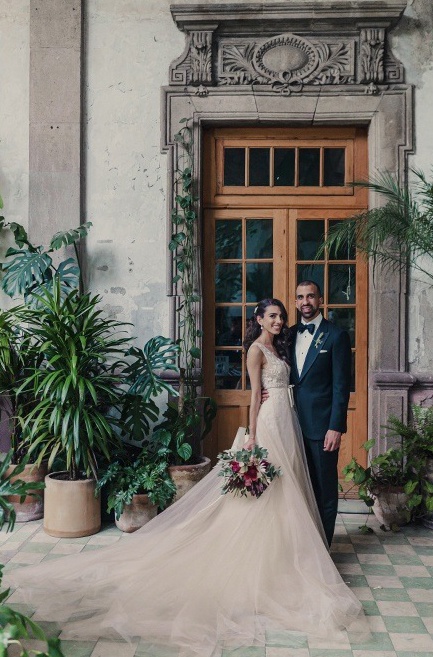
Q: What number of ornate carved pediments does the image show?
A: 1